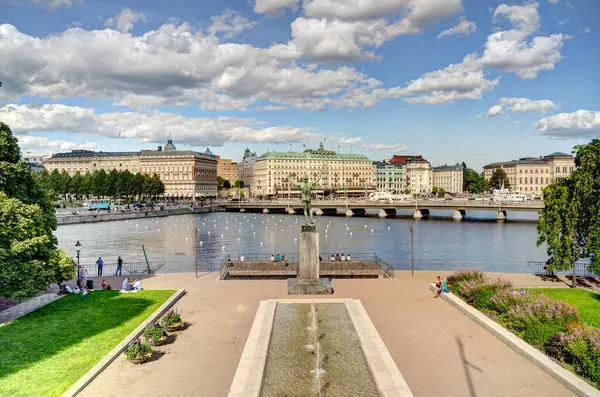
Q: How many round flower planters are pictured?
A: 3